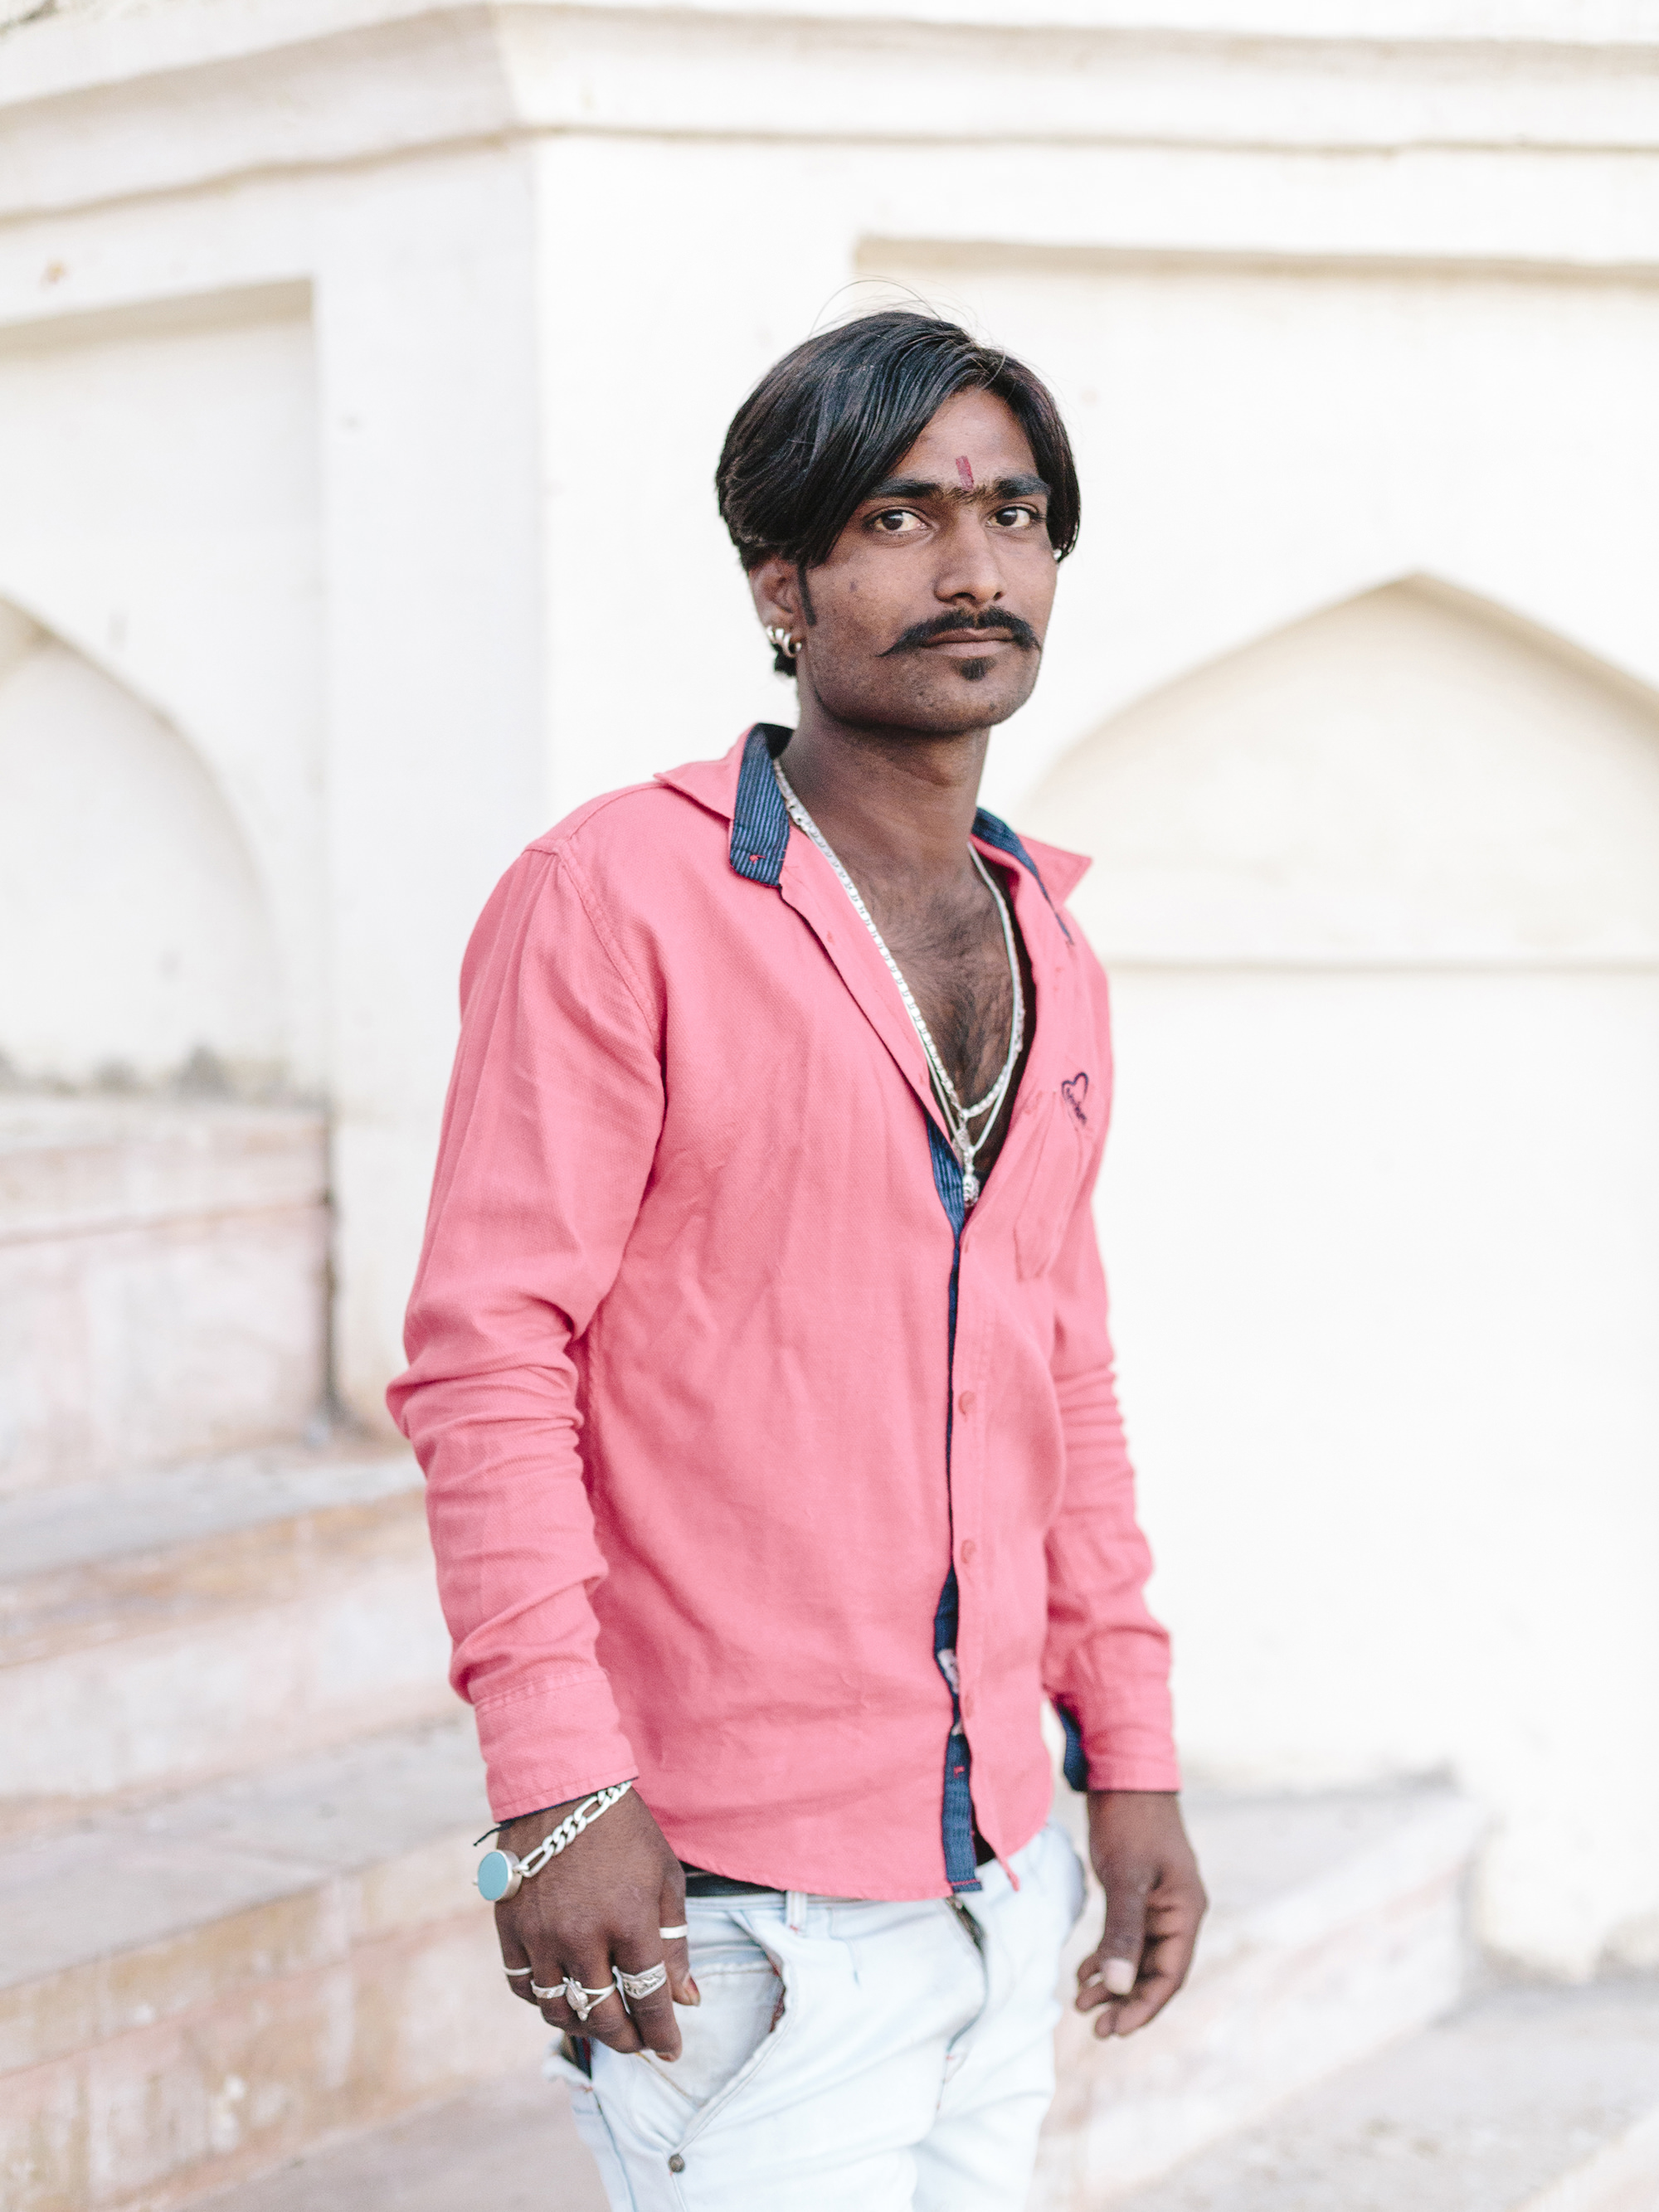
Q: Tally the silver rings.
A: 5